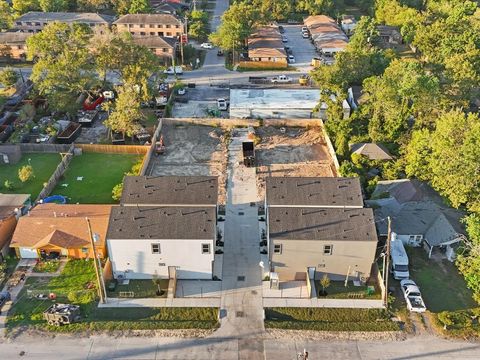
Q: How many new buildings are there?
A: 4